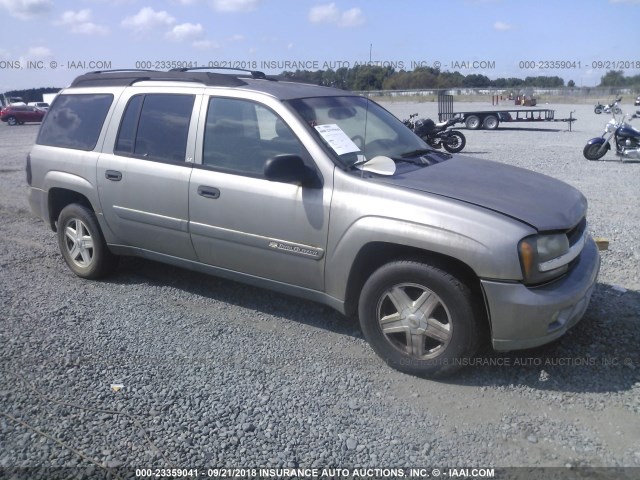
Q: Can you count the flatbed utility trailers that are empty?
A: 1